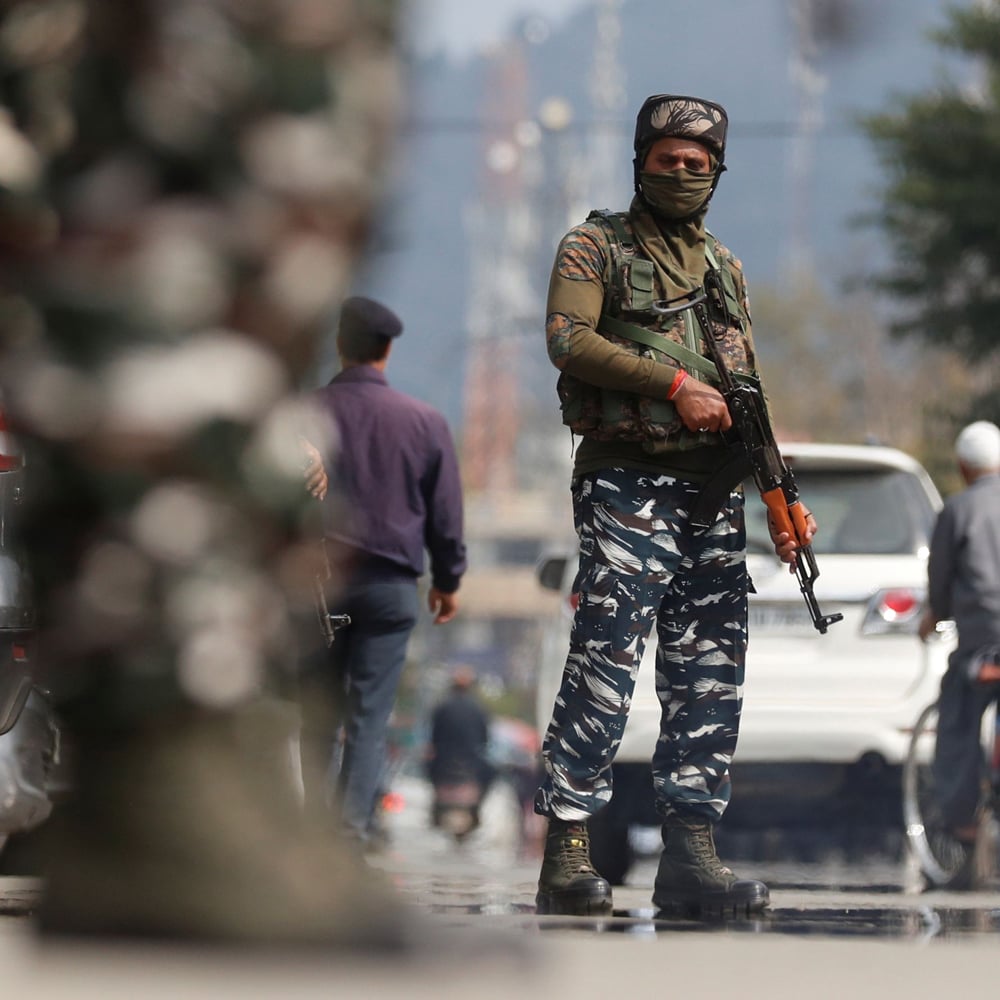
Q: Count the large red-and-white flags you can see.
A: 0